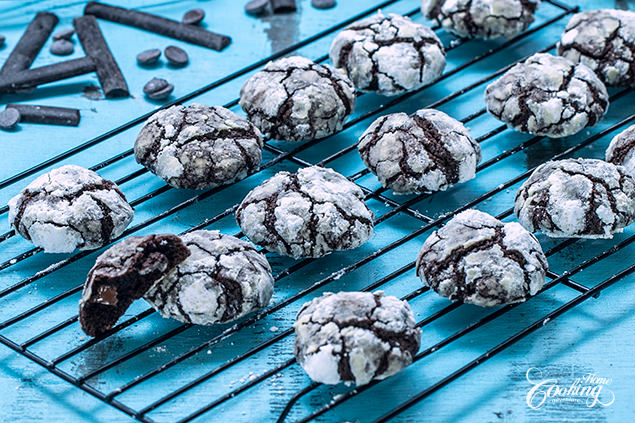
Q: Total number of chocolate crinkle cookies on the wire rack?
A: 15